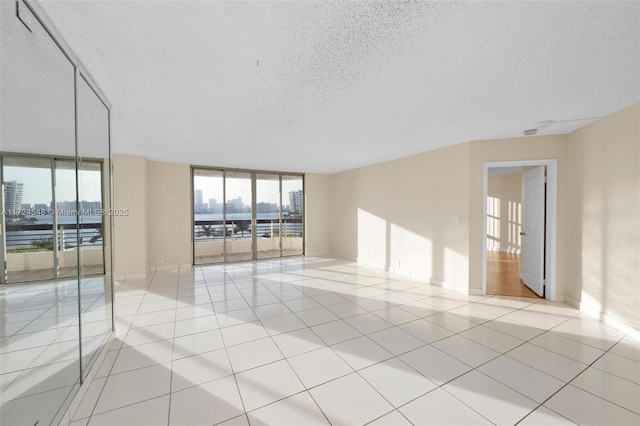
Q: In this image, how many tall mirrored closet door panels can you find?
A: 2